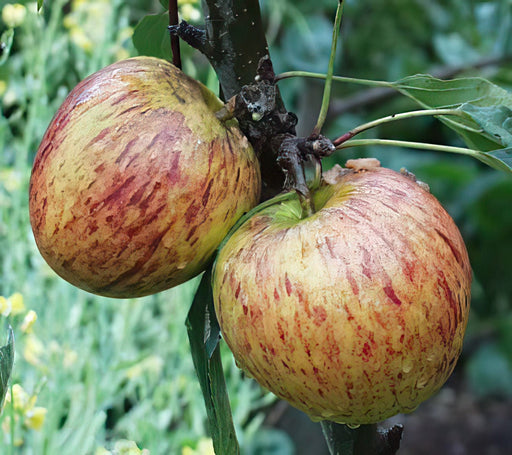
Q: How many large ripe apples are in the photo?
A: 2